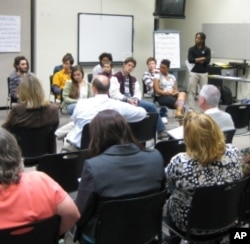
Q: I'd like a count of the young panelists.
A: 8